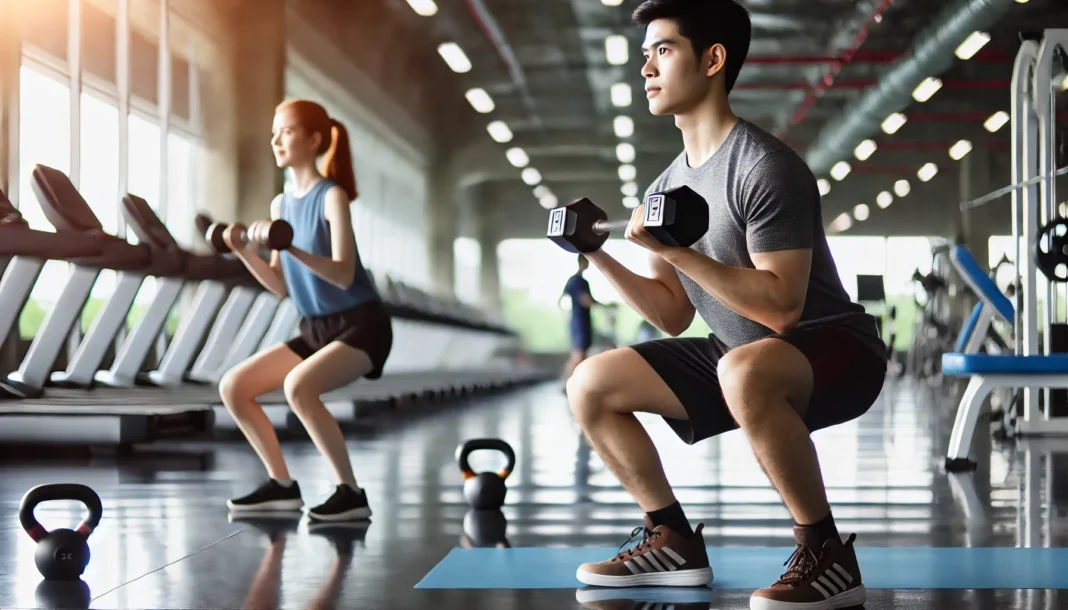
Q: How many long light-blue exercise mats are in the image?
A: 1